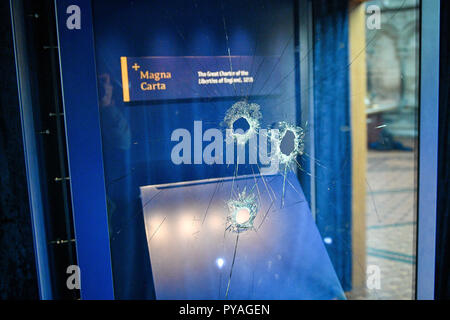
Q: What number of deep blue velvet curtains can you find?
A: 1